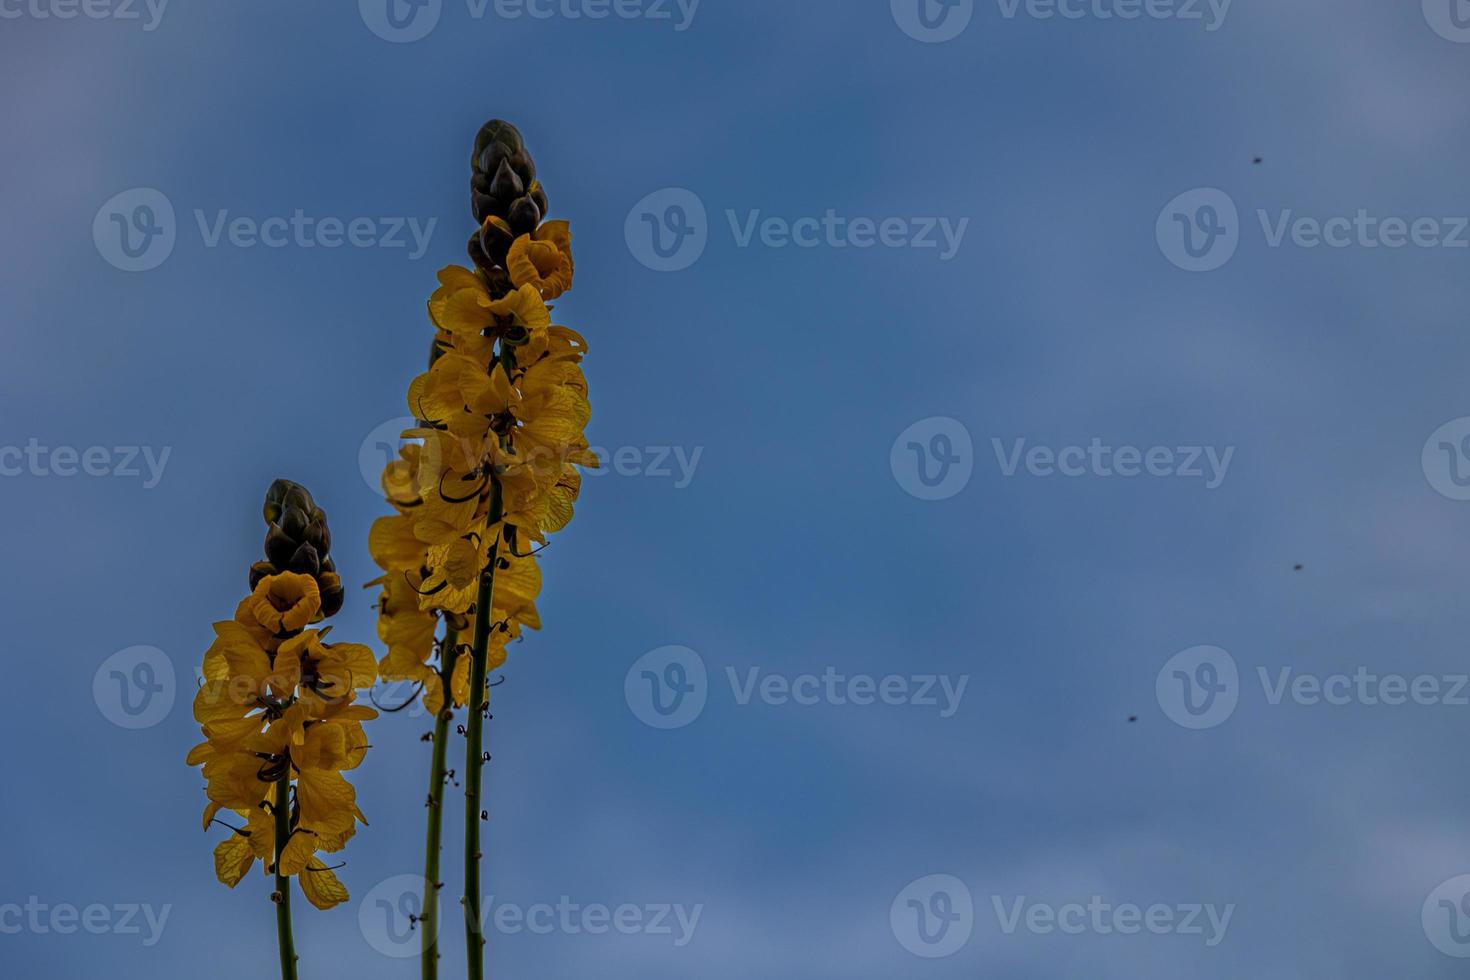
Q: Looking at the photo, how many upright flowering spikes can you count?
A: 3